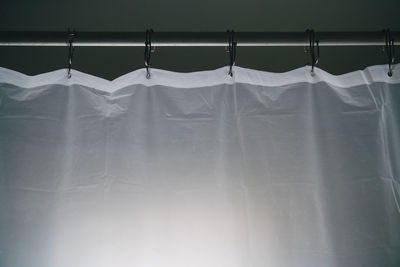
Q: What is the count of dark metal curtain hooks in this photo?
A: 5